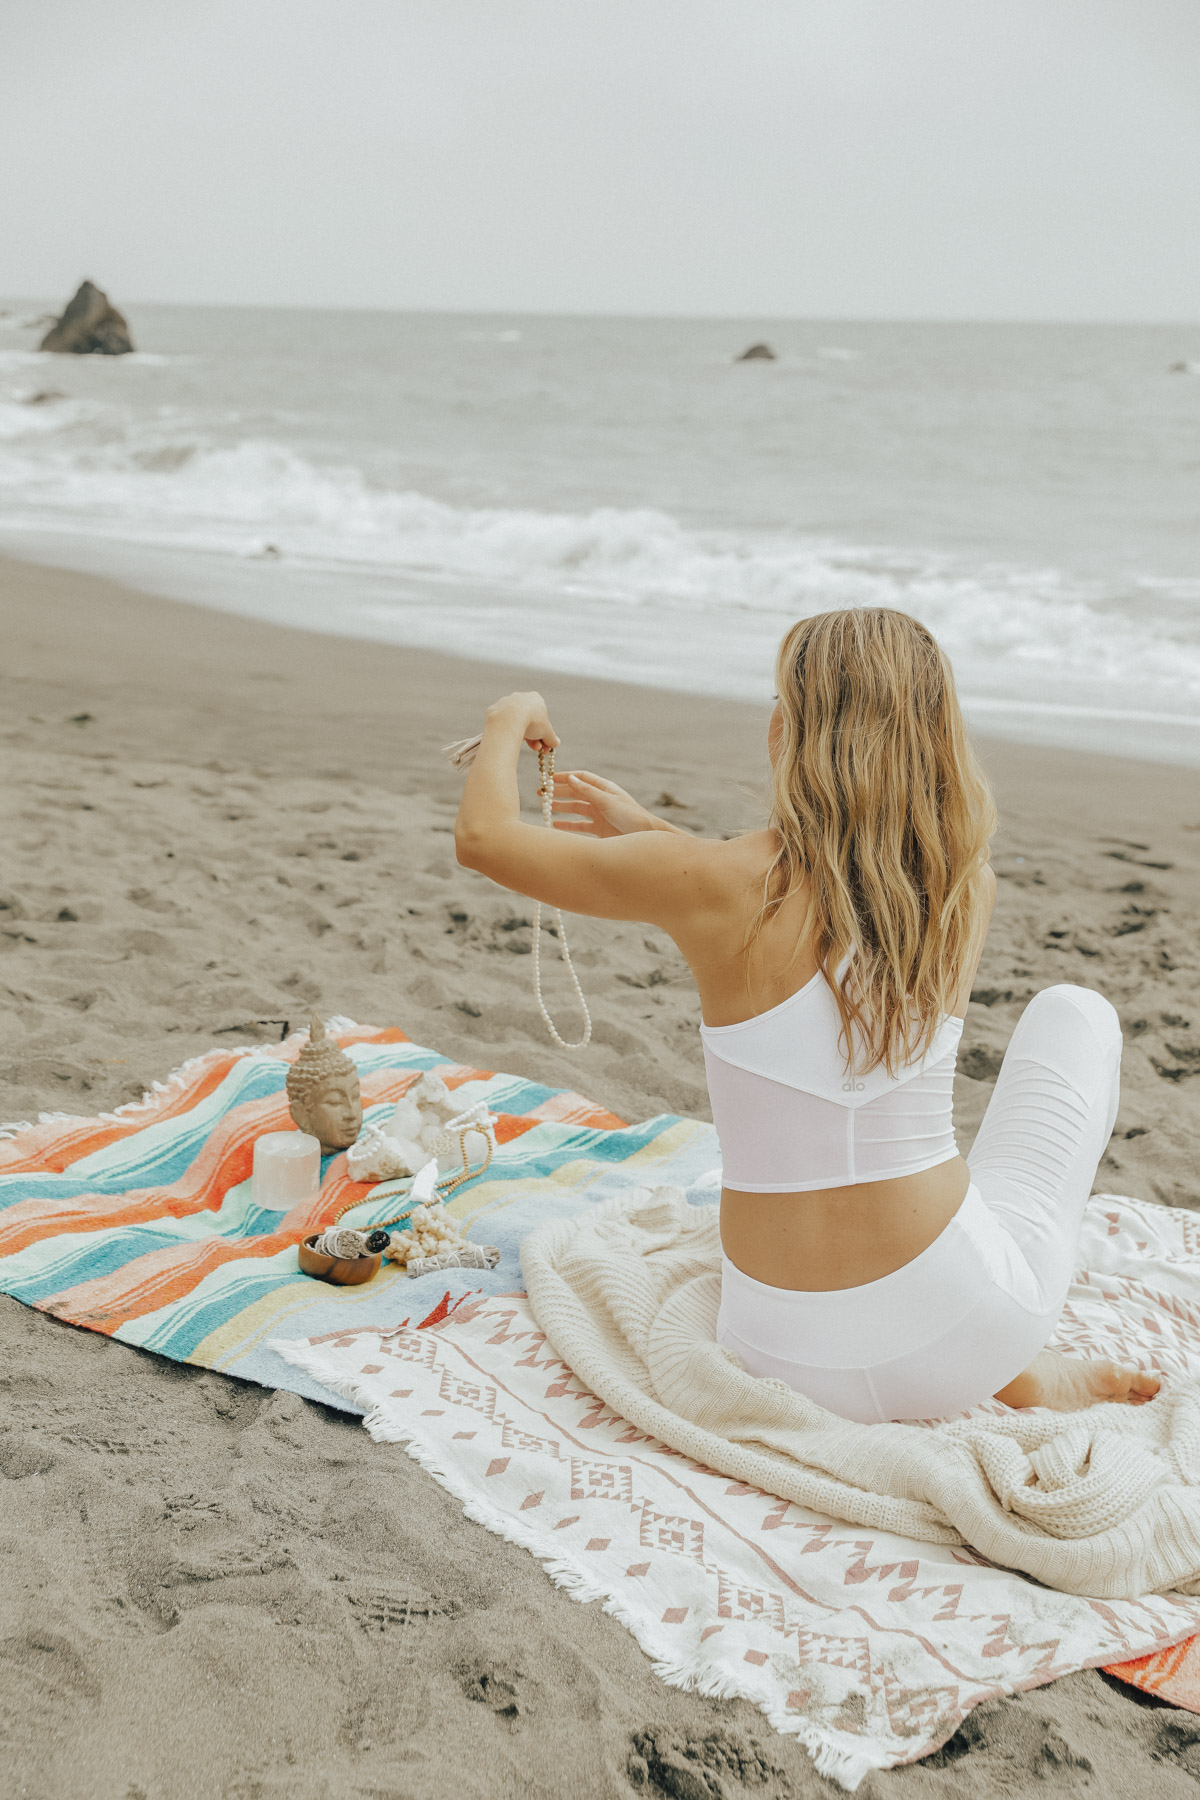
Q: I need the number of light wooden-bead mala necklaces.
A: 1